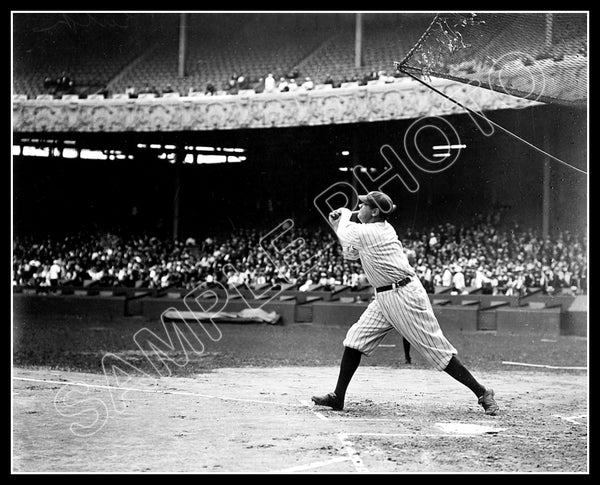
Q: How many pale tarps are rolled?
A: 1